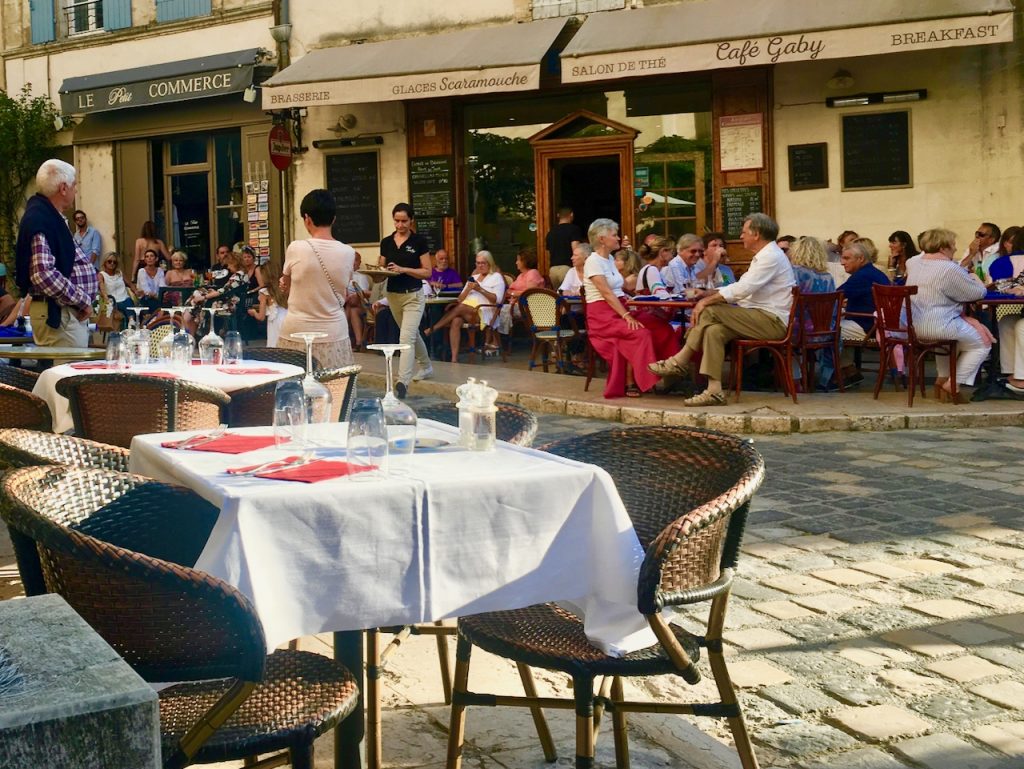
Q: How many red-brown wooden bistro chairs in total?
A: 4